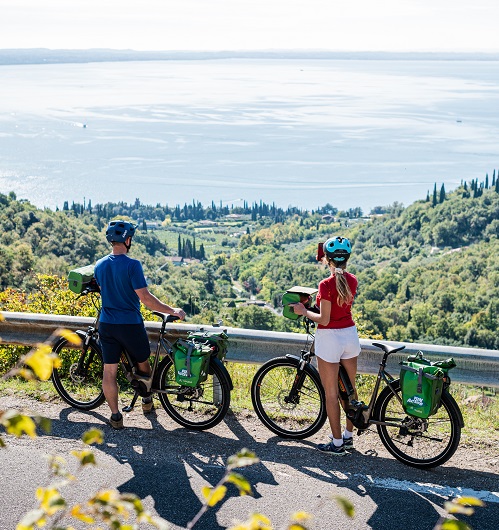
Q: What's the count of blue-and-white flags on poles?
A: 0